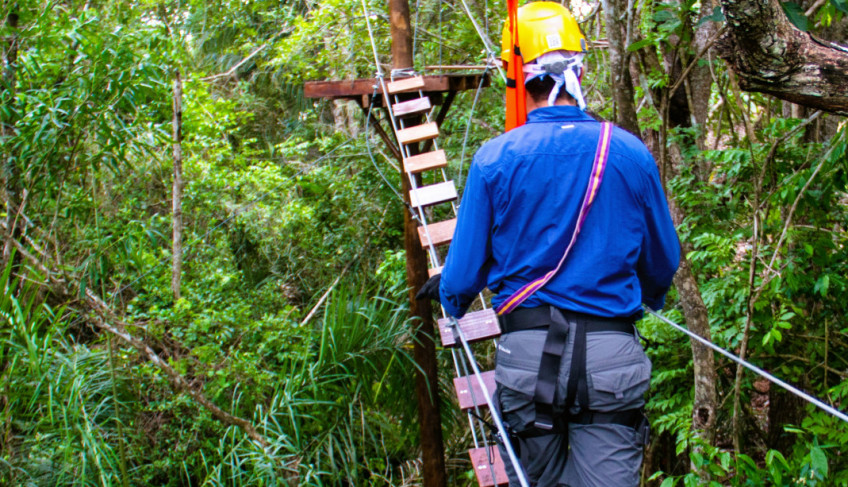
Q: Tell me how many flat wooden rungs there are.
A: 10